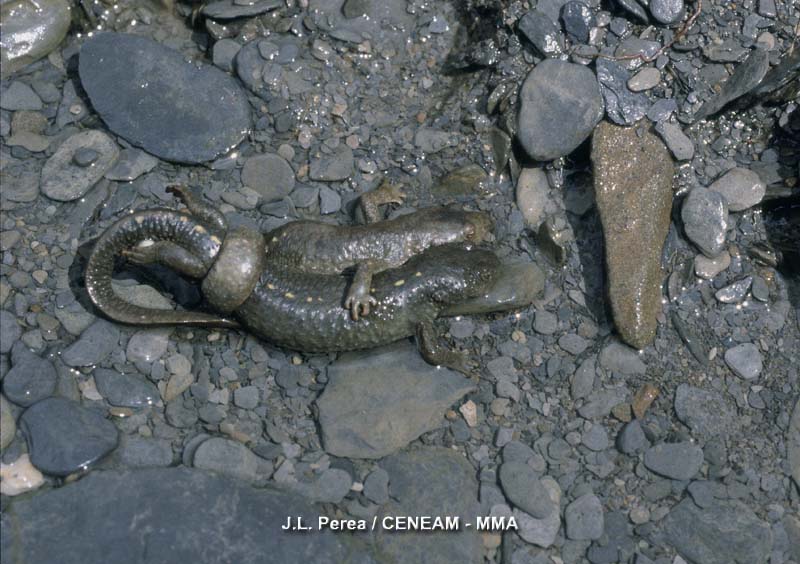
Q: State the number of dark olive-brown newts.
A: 2